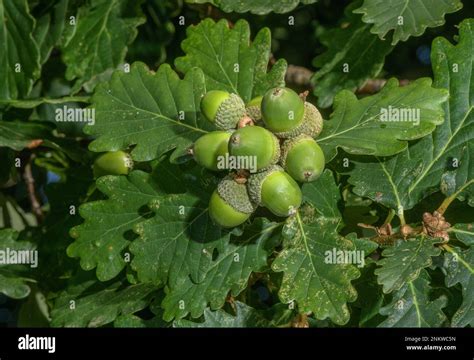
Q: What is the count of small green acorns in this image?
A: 9